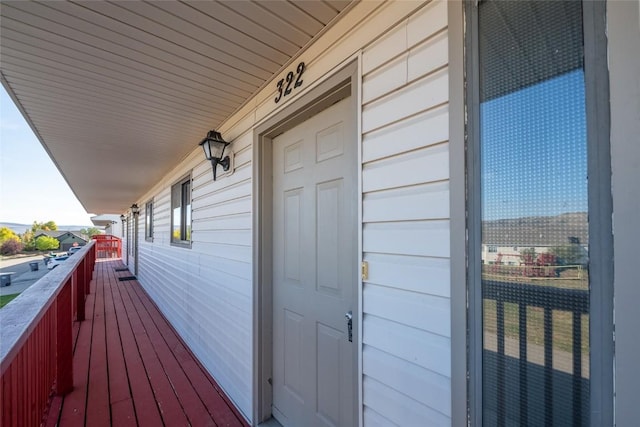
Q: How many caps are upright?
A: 0